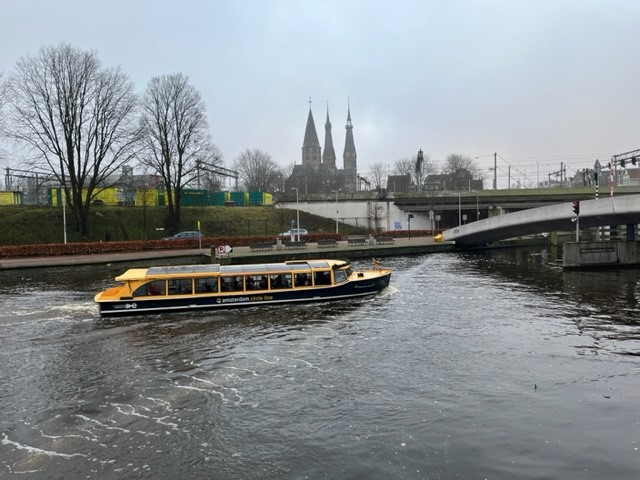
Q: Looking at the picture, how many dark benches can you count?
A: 5